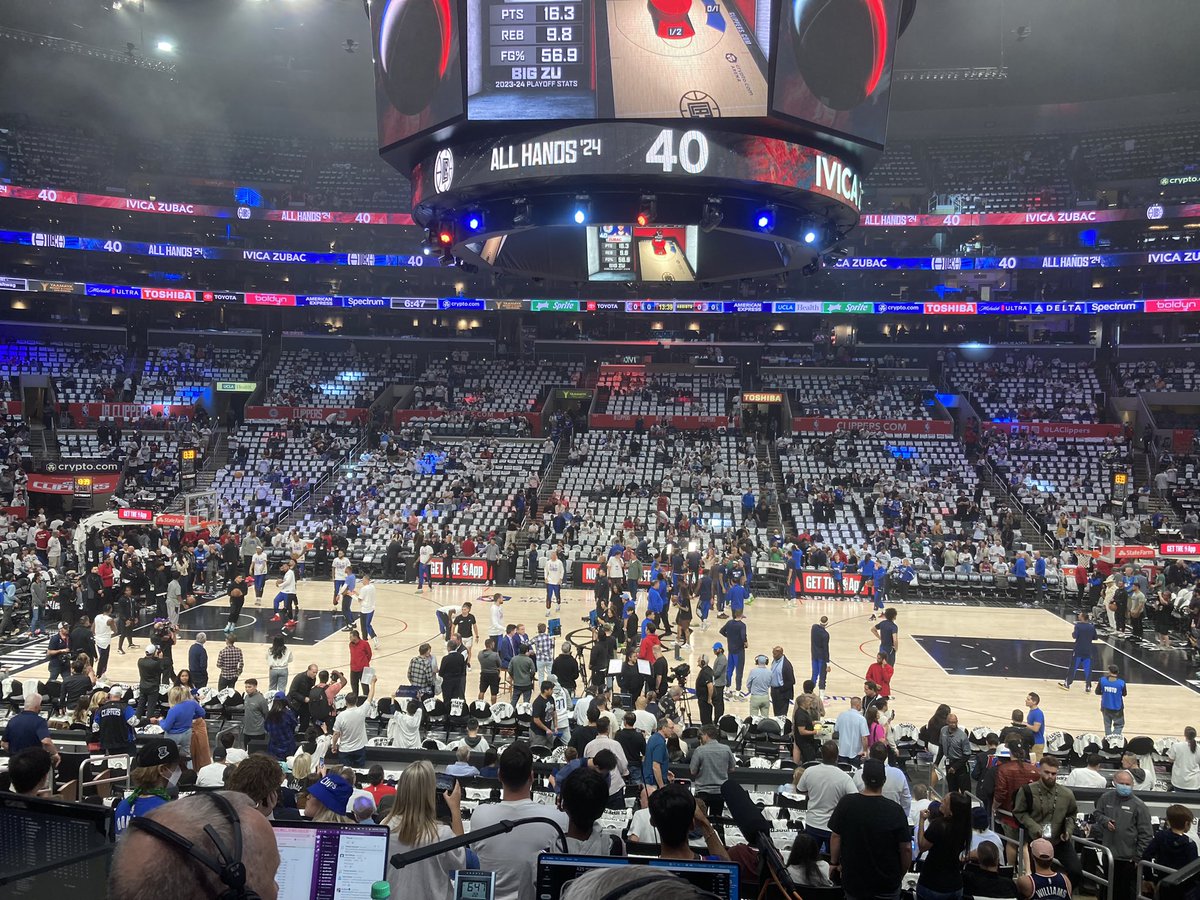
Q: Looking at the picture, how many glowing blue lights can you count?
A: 4